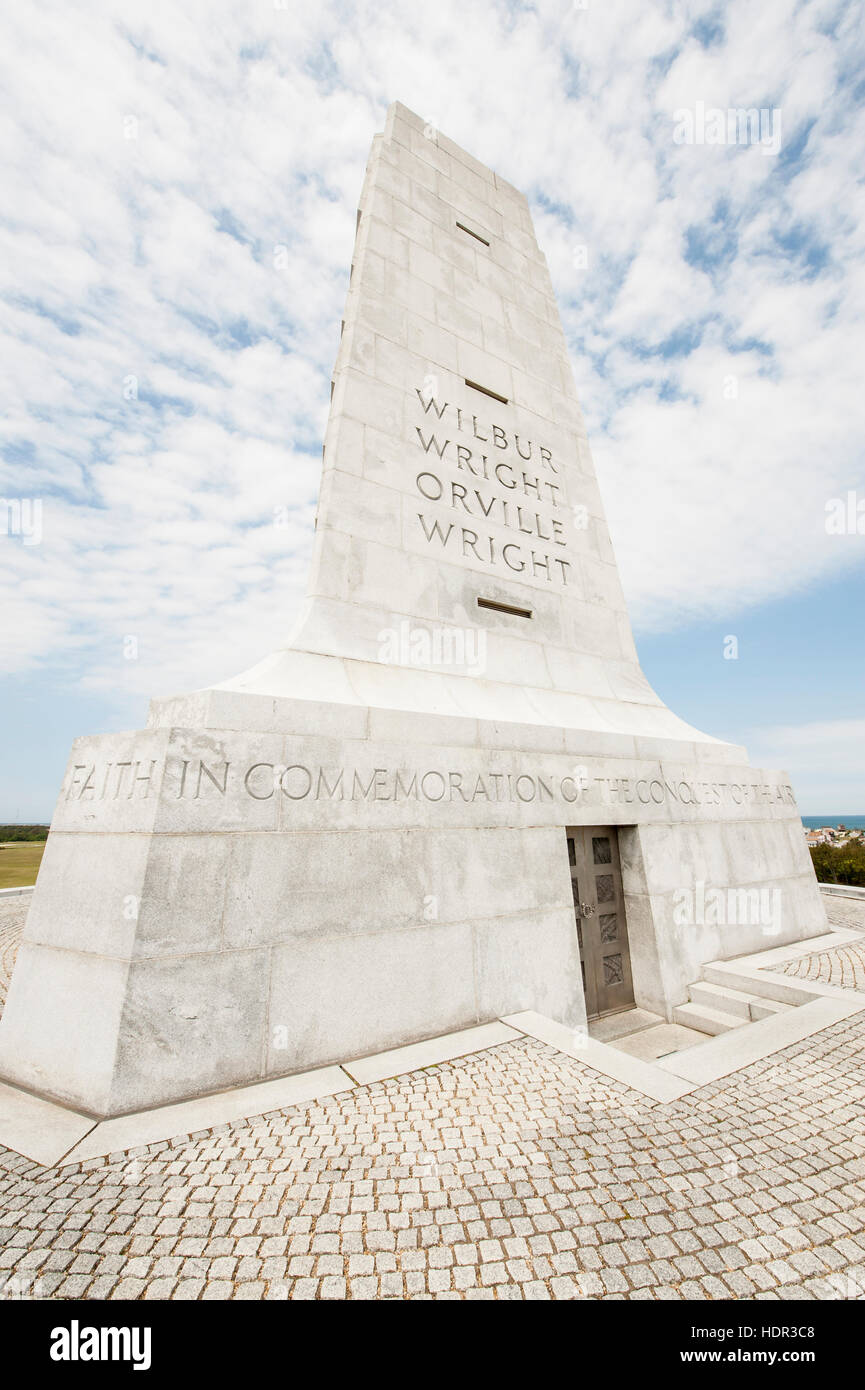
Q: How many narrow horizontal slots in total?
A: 3